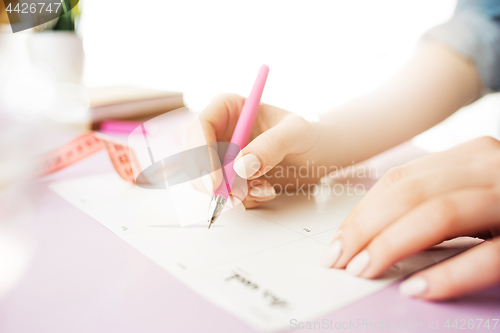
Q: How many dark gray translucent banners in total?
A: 1